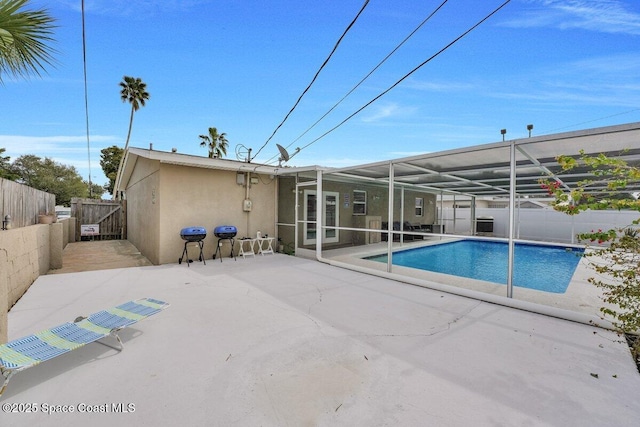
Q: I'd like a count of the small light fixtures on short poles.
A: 2